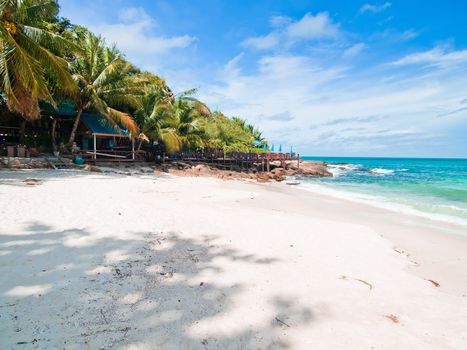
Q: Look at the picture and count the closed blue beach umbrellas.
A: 4